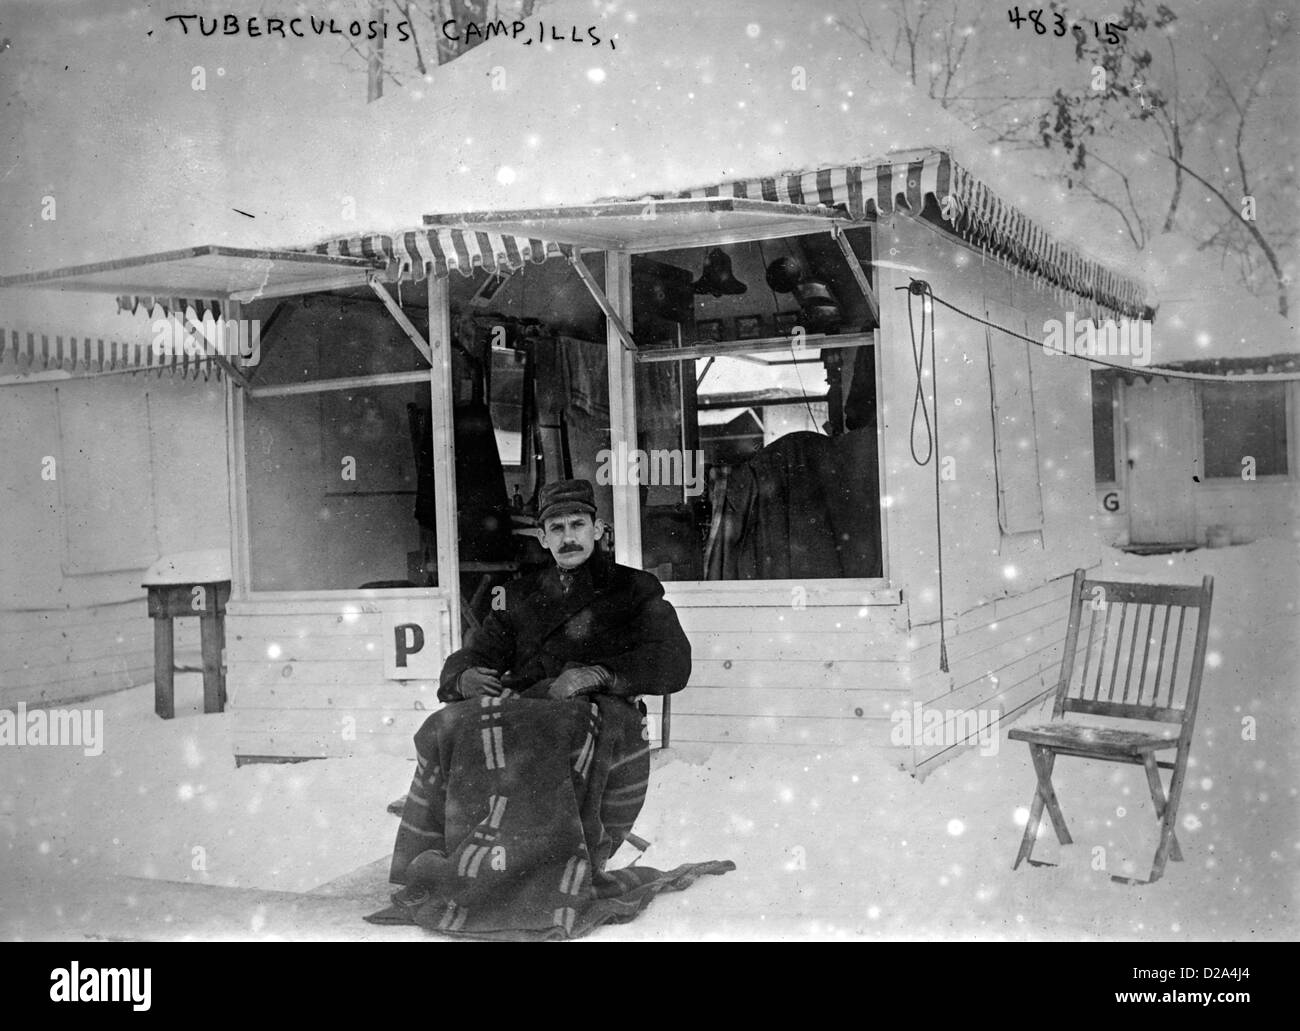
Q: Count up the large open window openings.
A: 2